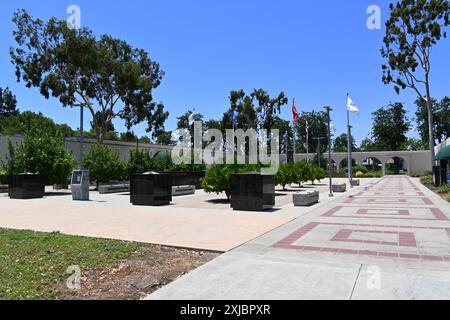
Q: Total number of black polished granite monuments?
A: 3